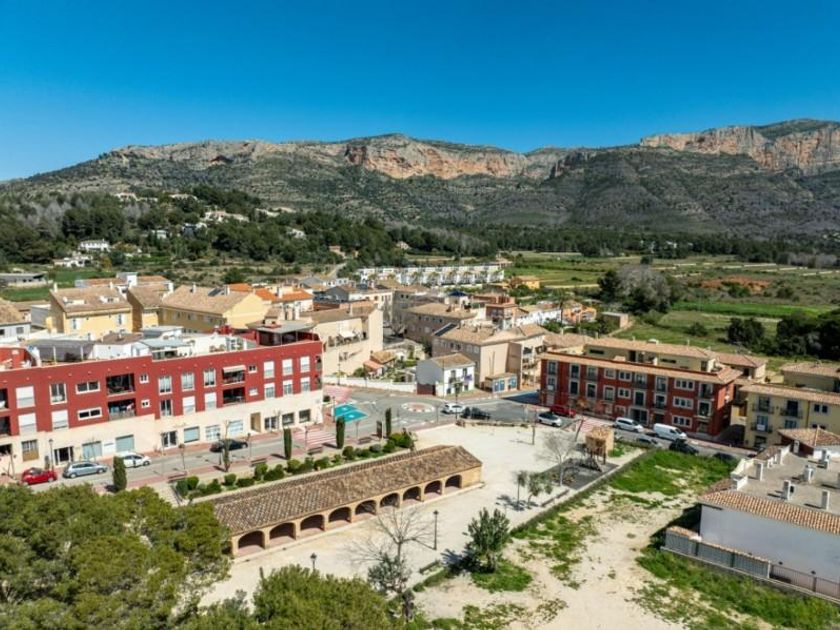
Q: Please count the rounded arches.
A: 9